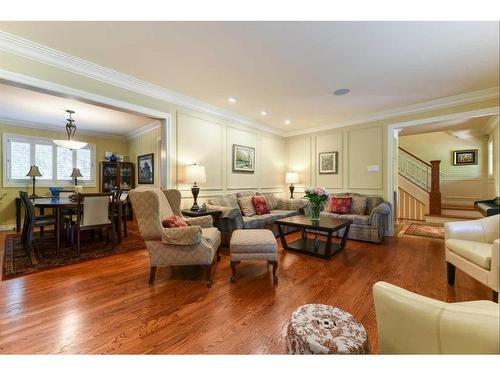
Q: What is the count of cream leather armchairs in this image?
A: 2